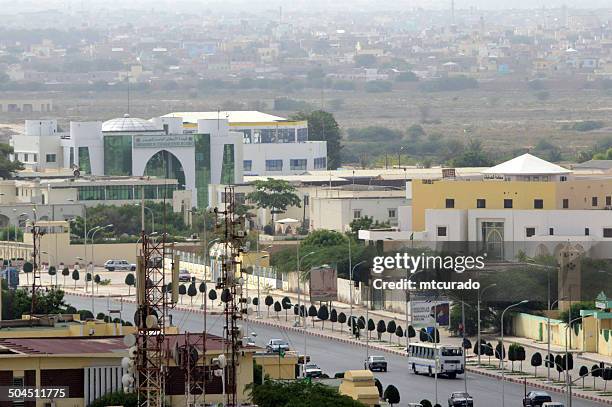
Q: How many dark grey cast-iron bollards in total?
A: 0